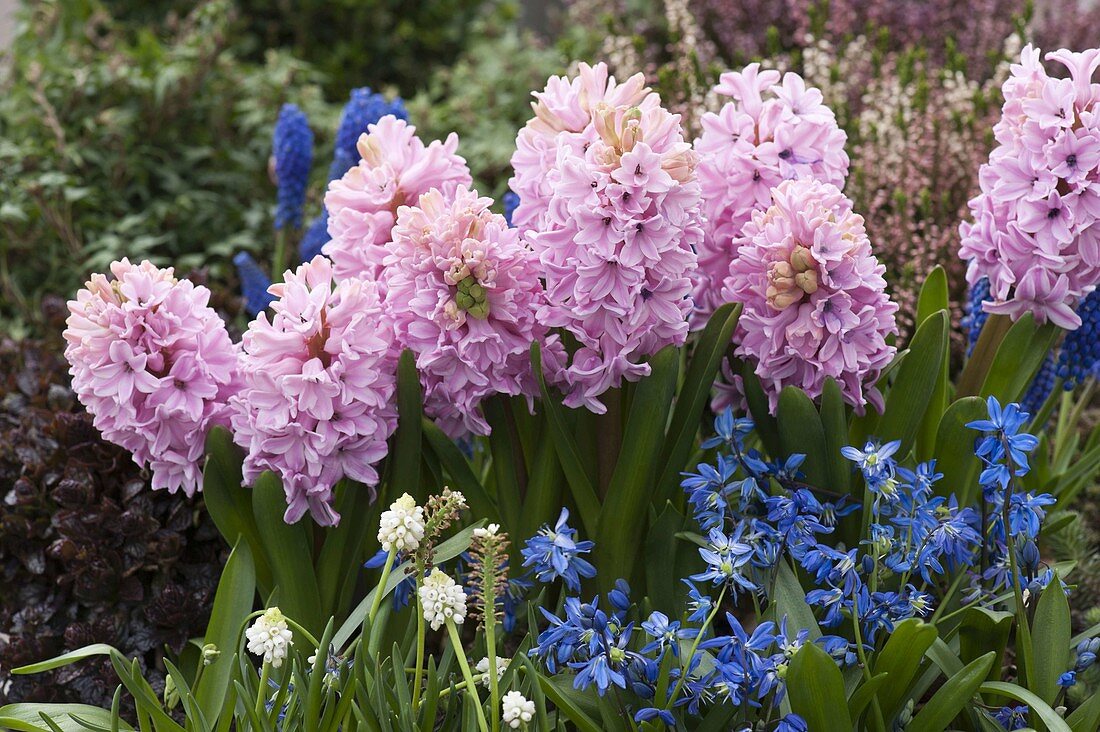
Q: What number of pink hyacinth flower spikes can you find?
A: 9